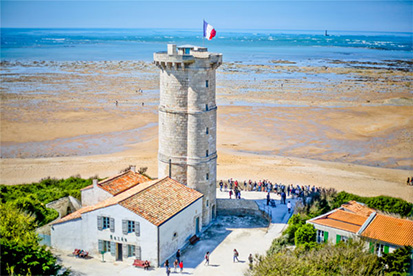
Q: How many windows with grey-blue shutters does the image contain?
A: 4